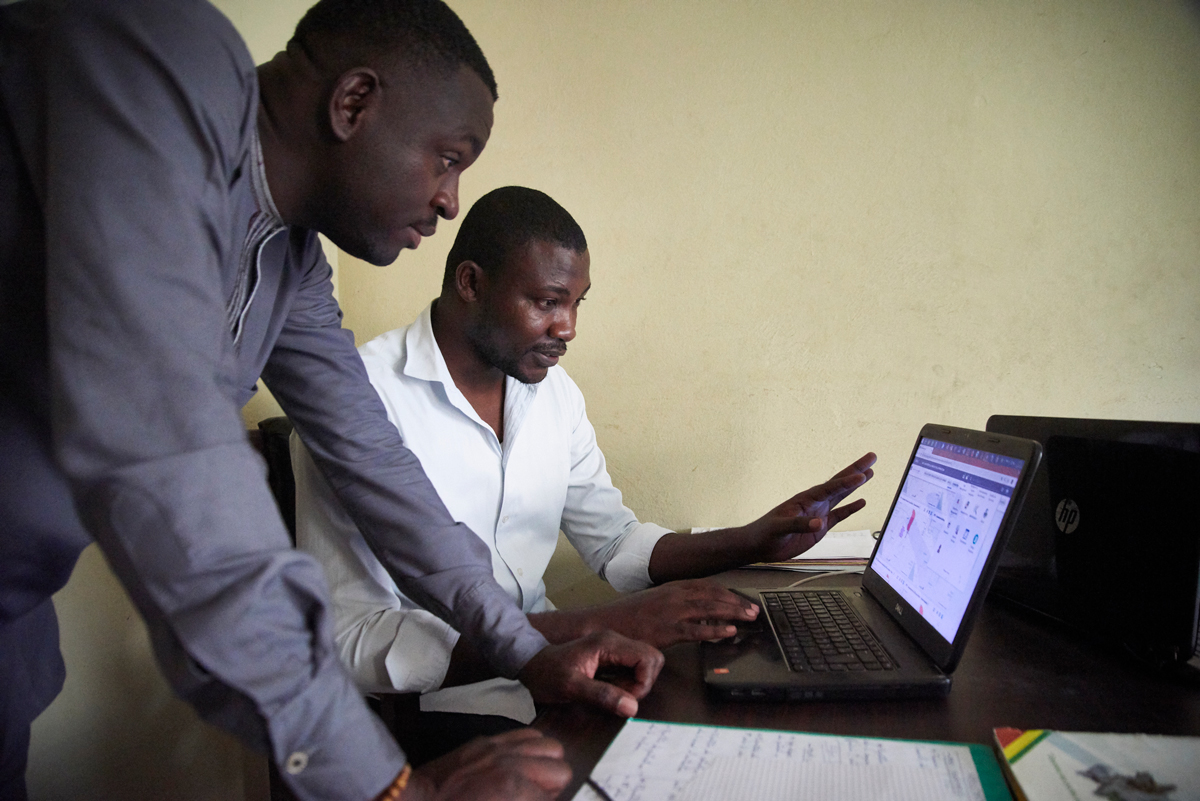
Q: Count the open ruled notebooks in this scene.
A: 1